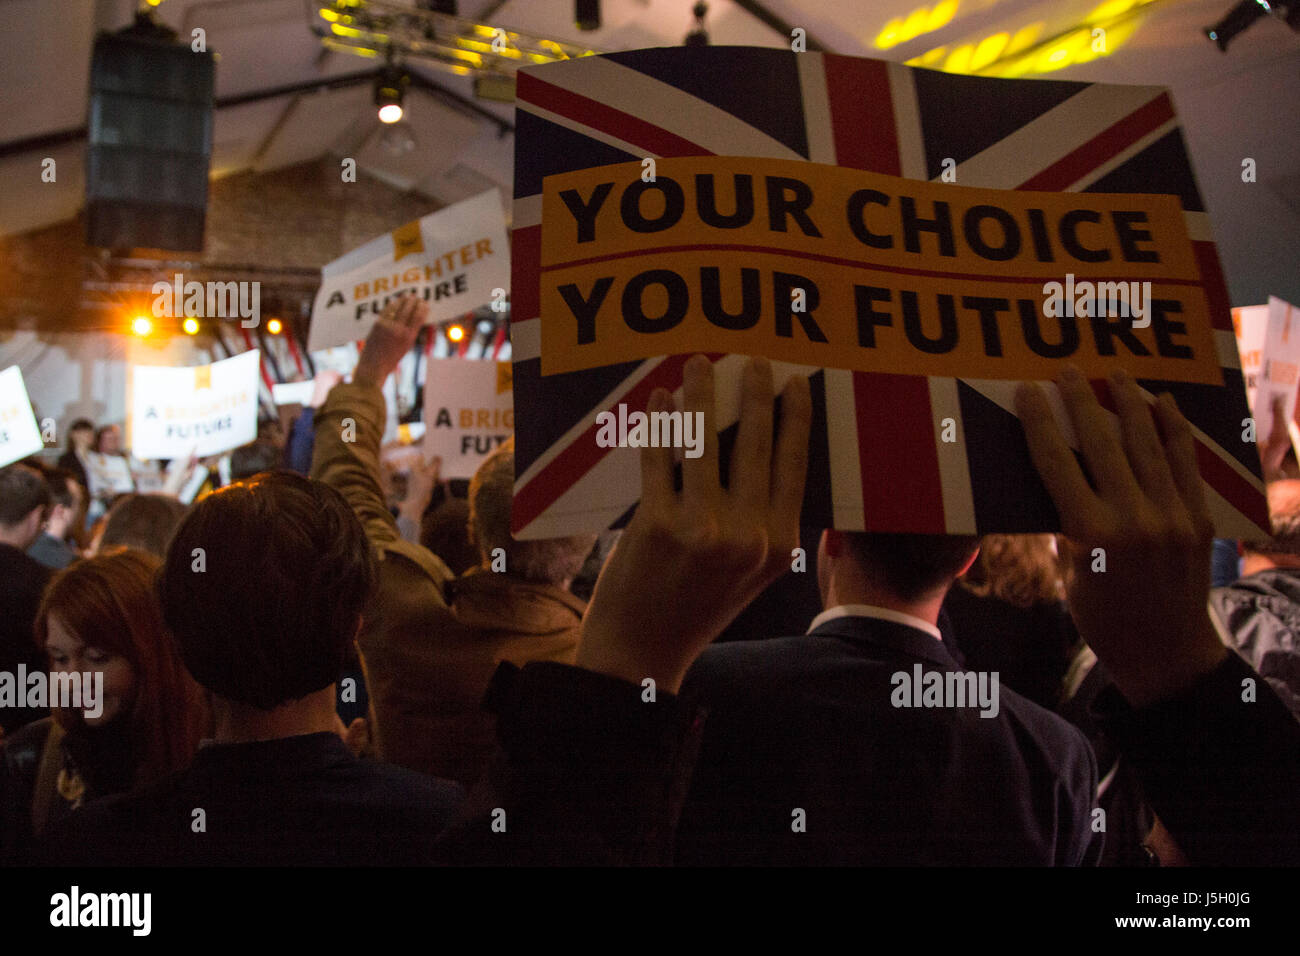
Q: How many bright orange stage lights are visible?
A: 4